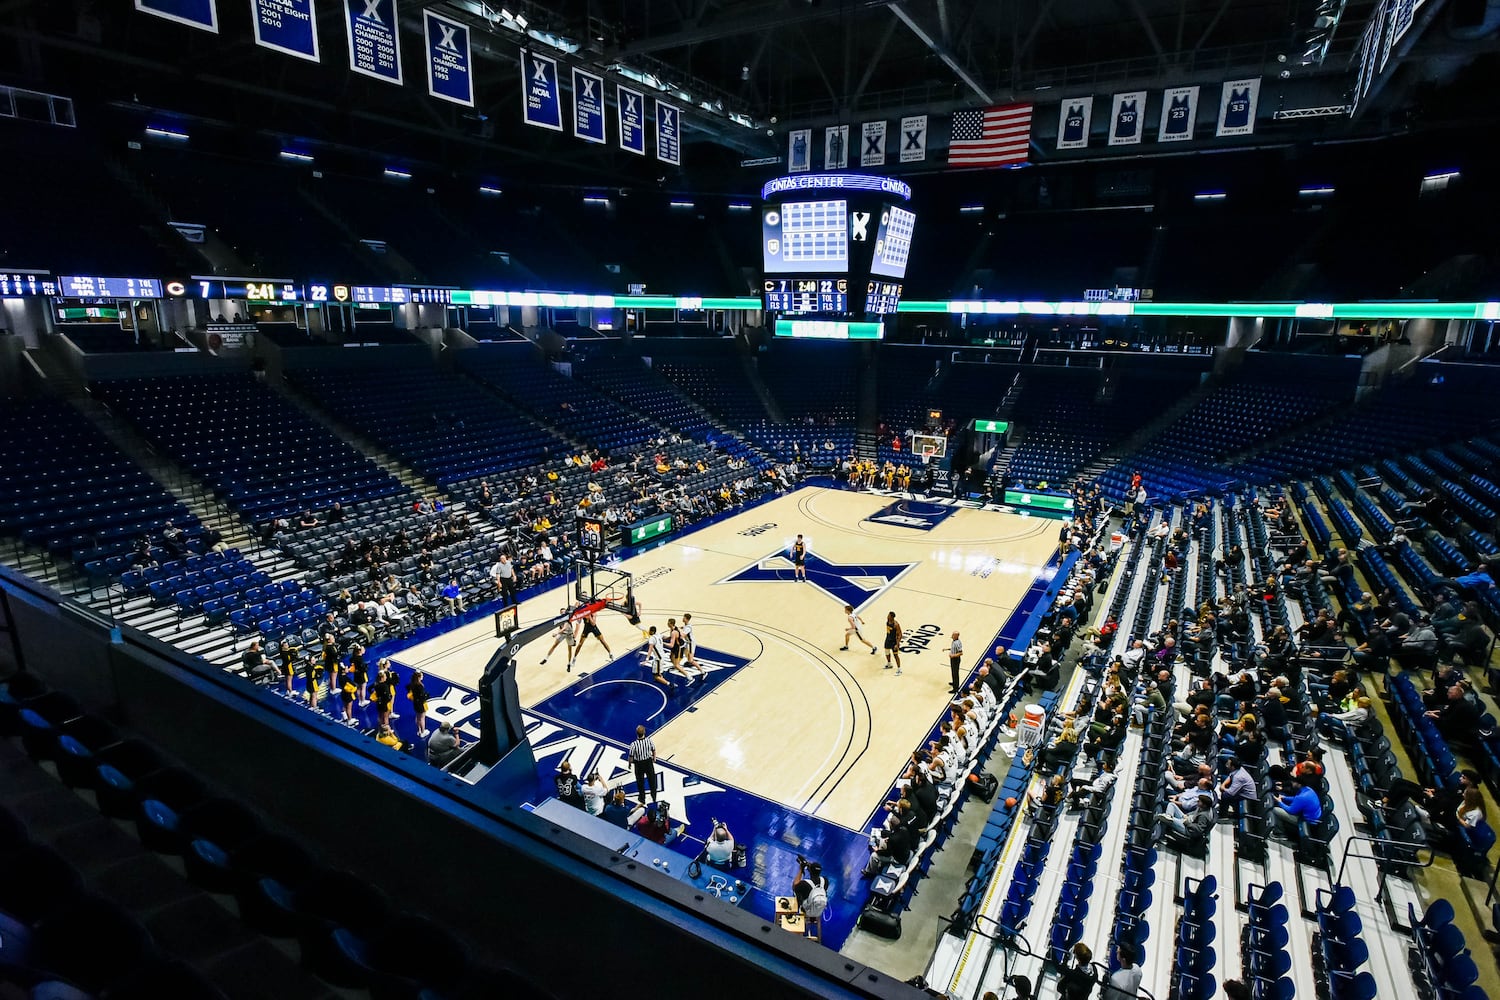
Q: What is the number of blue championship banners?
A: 8